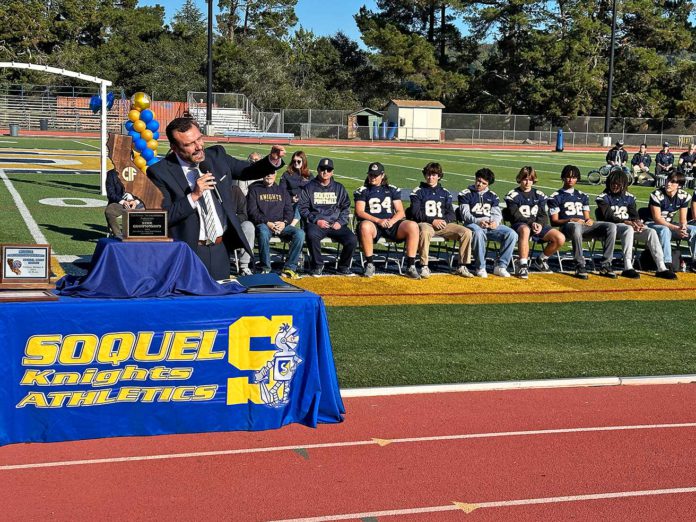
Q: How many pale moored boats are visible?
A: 0